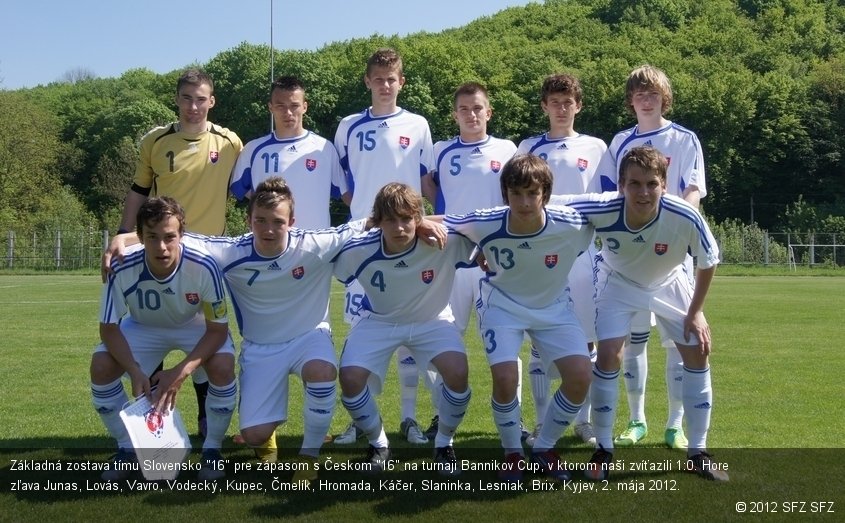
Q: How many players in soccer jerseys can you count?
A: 11